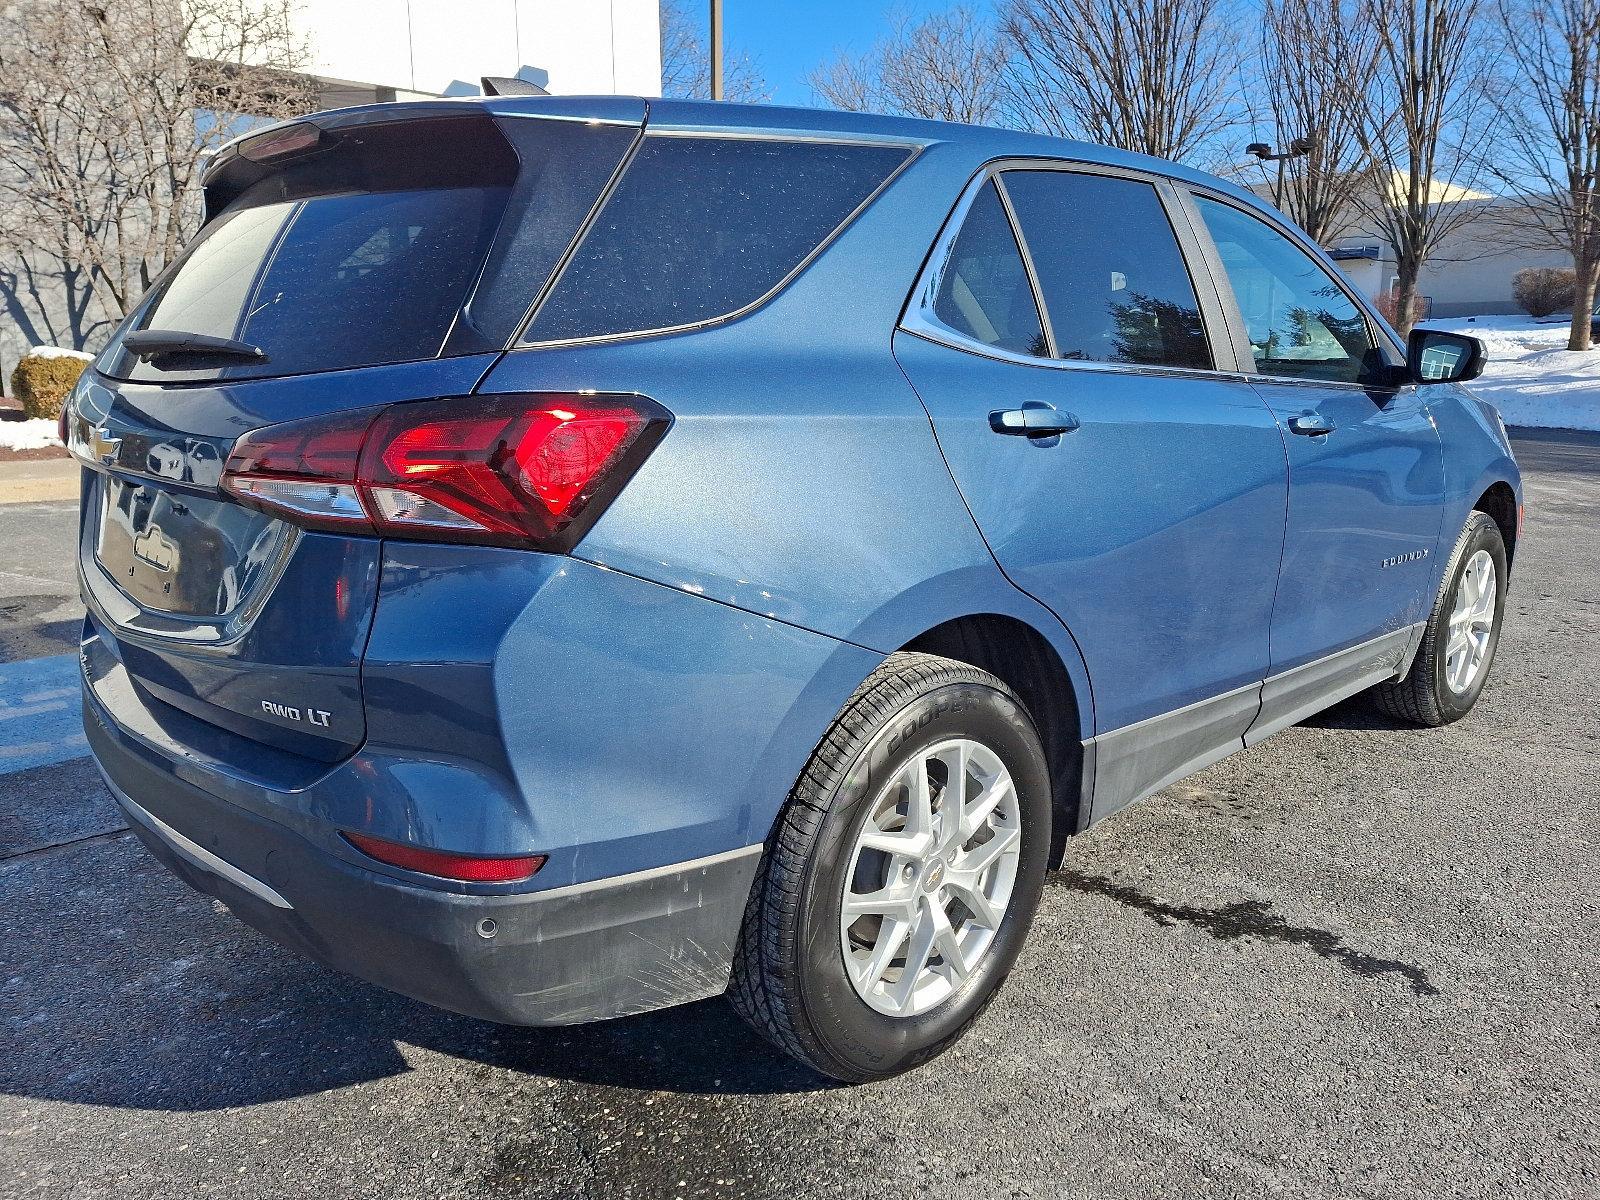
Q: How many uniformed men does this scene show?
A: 0